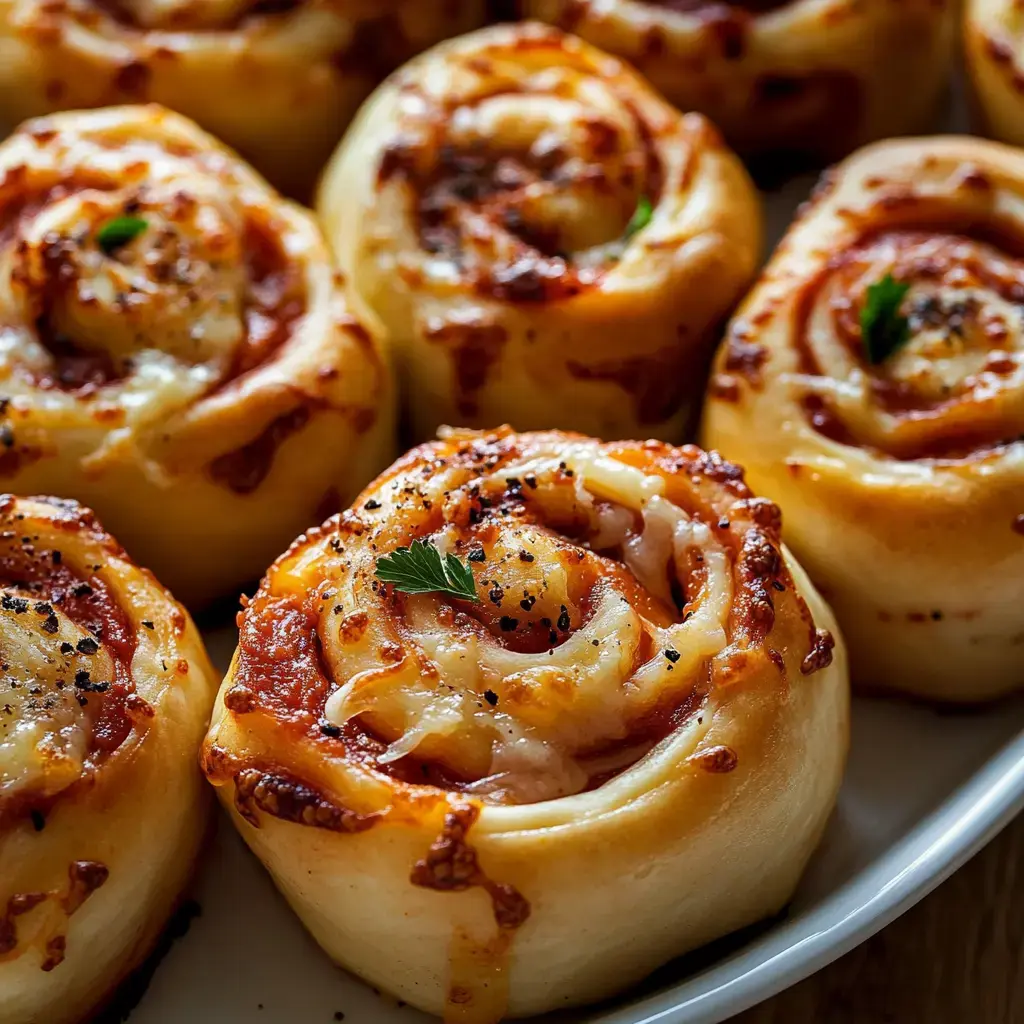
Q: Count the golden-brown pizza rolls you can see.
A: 8